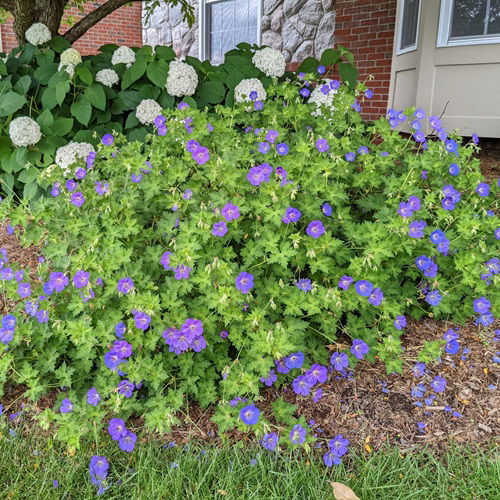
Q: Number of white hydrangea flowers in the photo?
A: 11